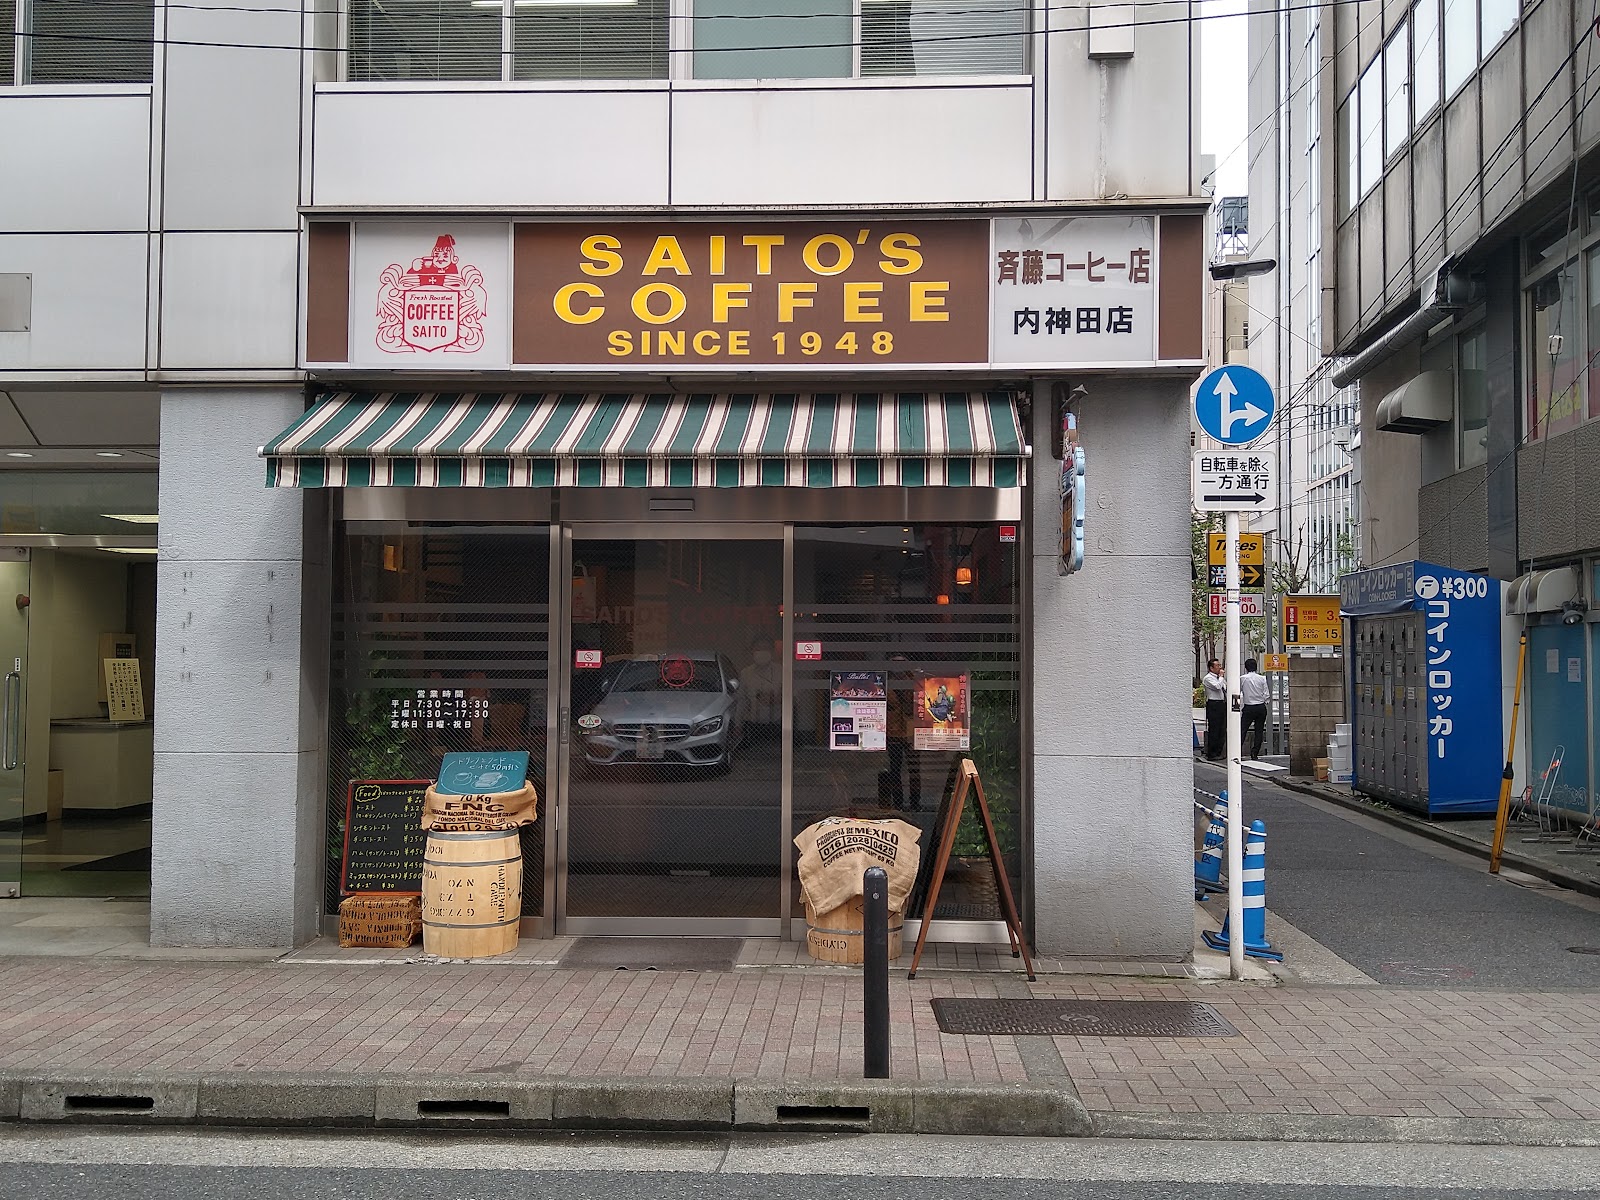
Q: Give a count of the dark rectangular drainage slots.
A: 3